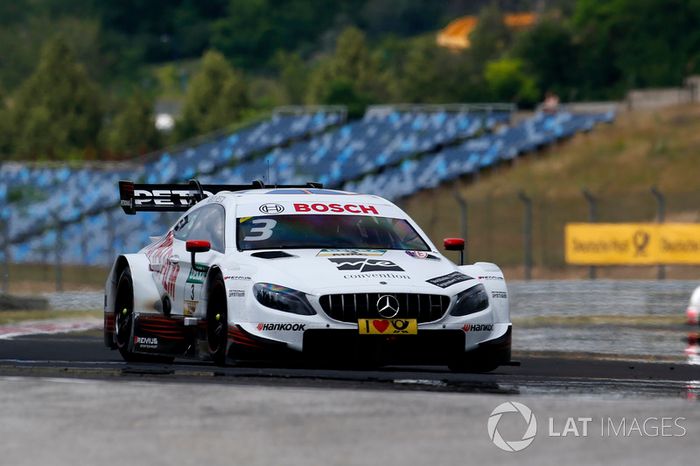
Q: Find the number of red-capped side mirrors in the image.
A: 2